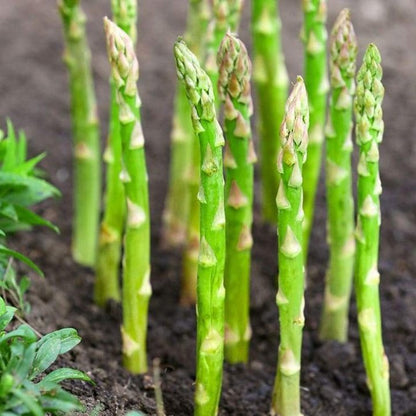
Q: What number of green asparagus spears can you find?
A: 12